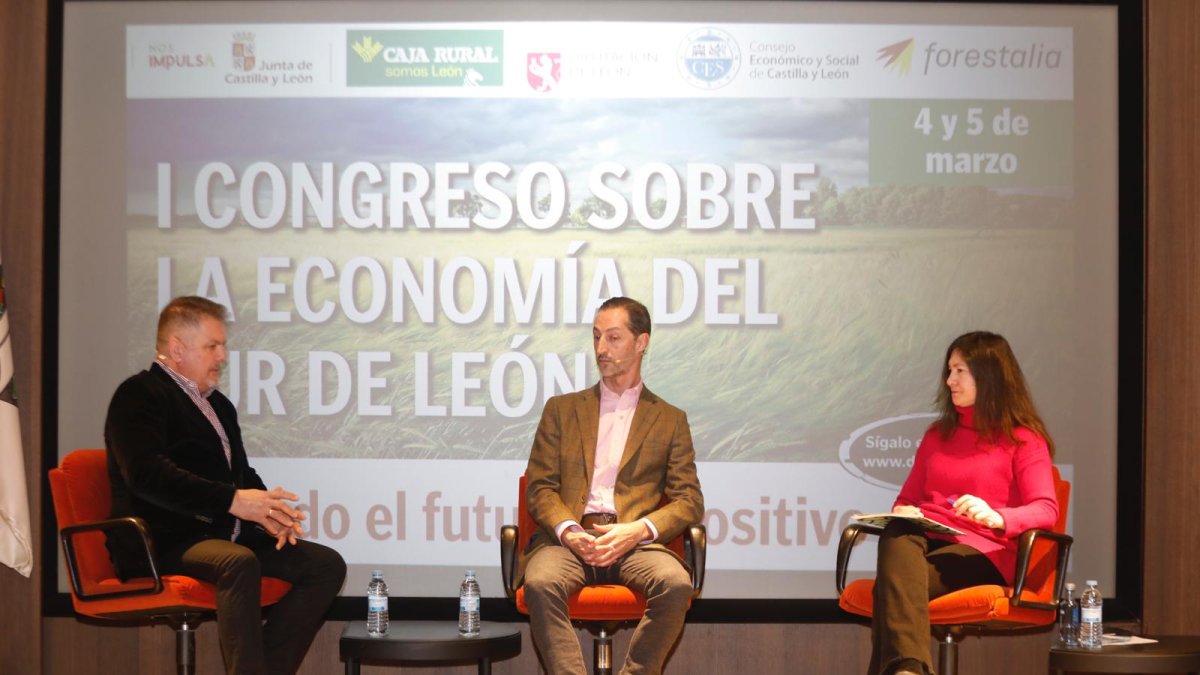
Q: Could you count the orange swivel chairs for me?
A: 3